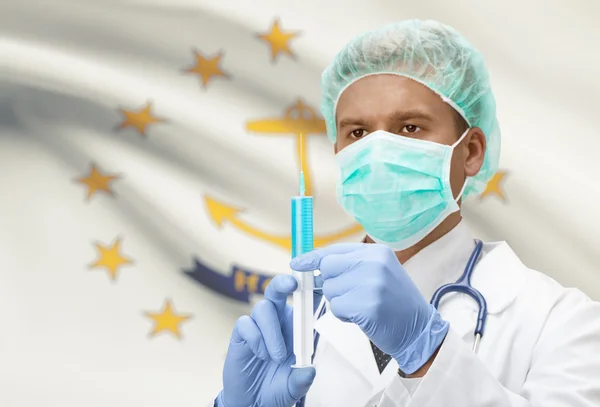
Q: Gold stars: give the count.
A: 7